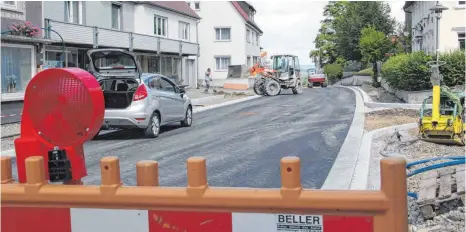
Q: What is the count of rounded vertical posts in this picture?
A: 7